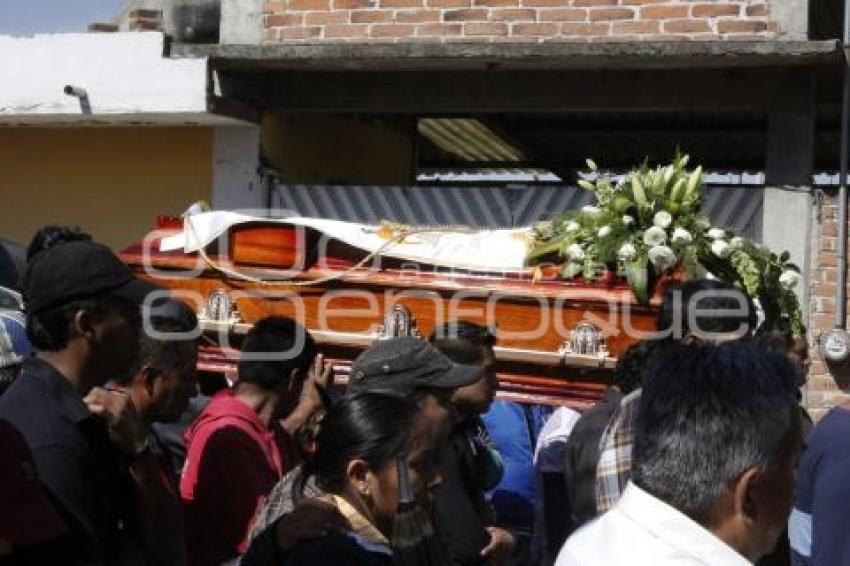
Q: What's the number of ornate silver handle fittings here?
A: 3